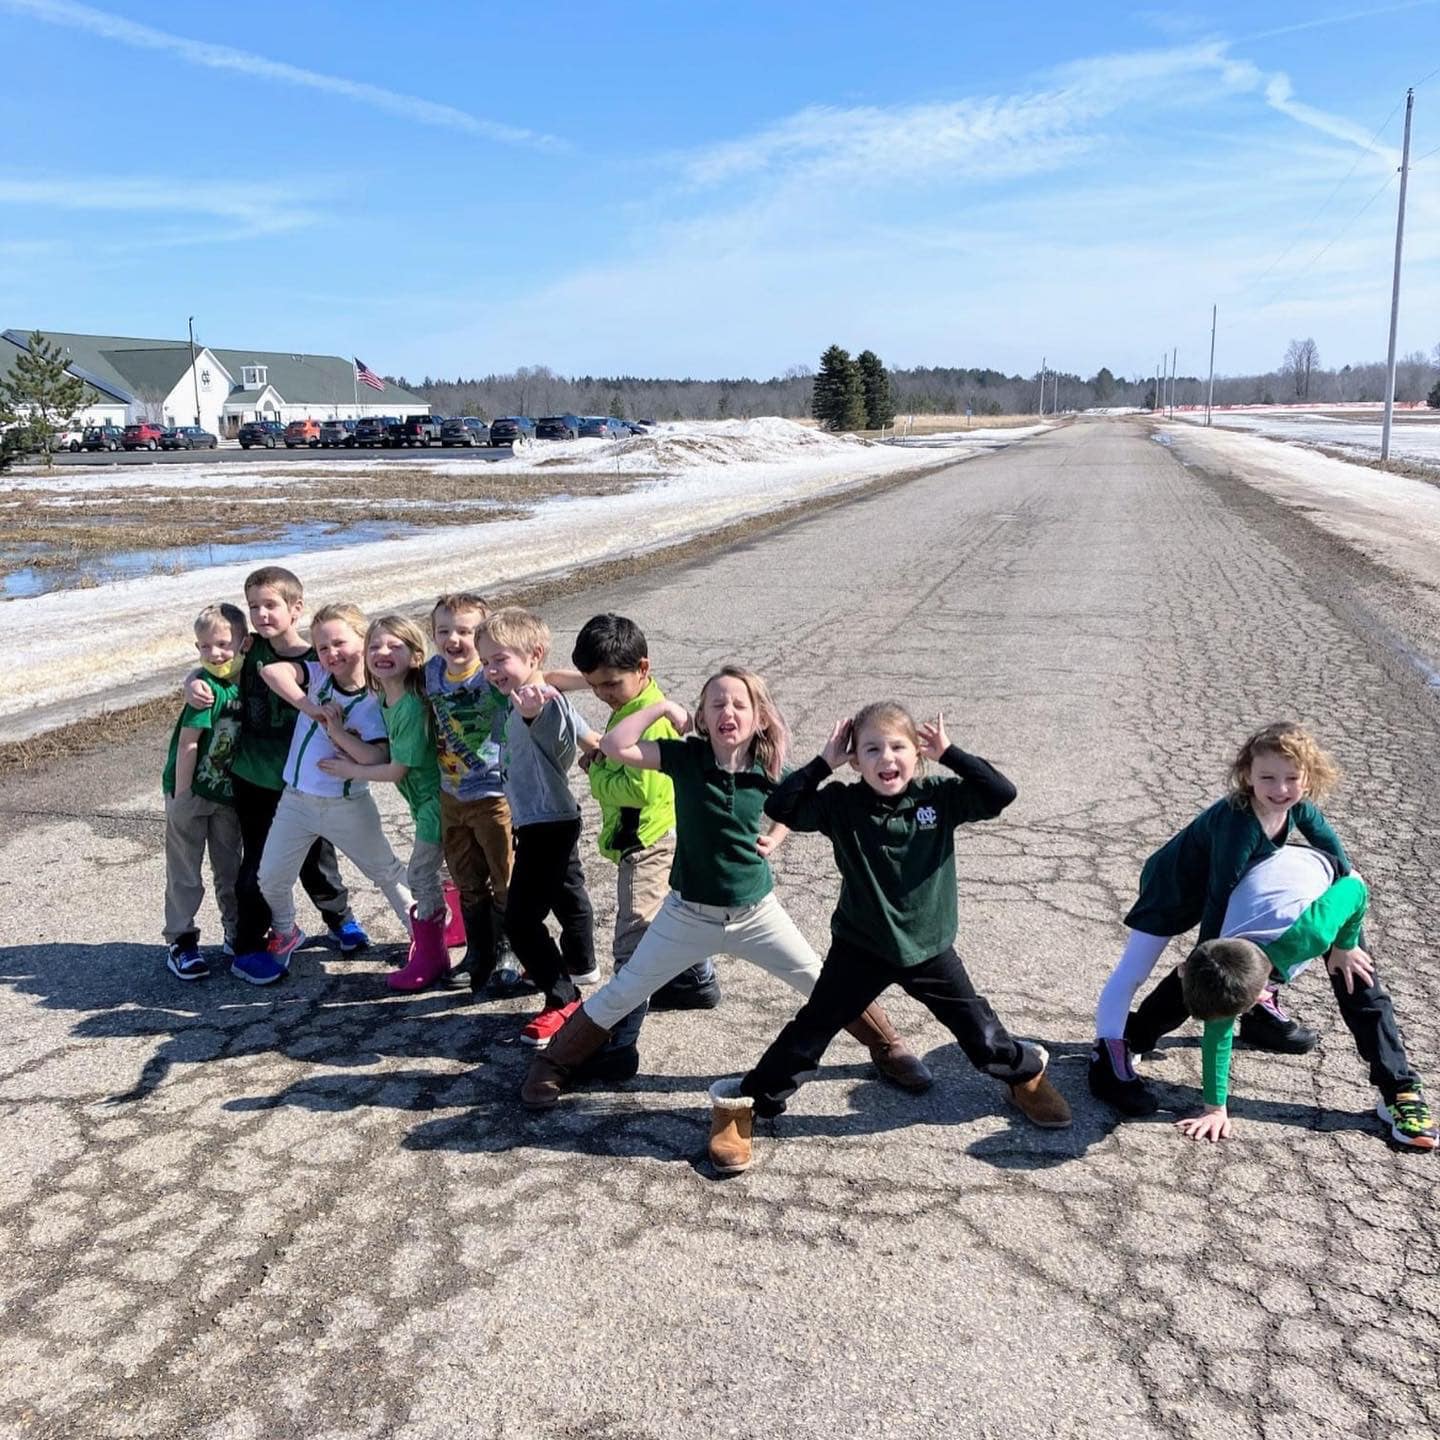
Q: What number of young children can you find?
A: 11